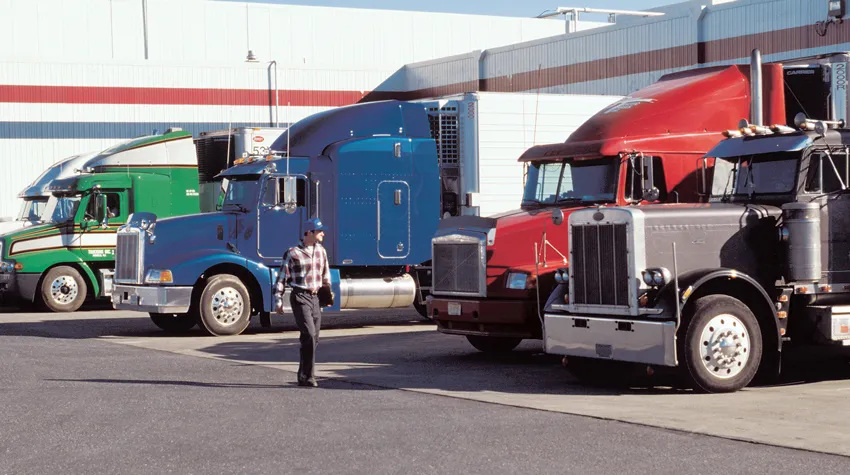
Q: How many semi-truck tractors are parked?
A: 5